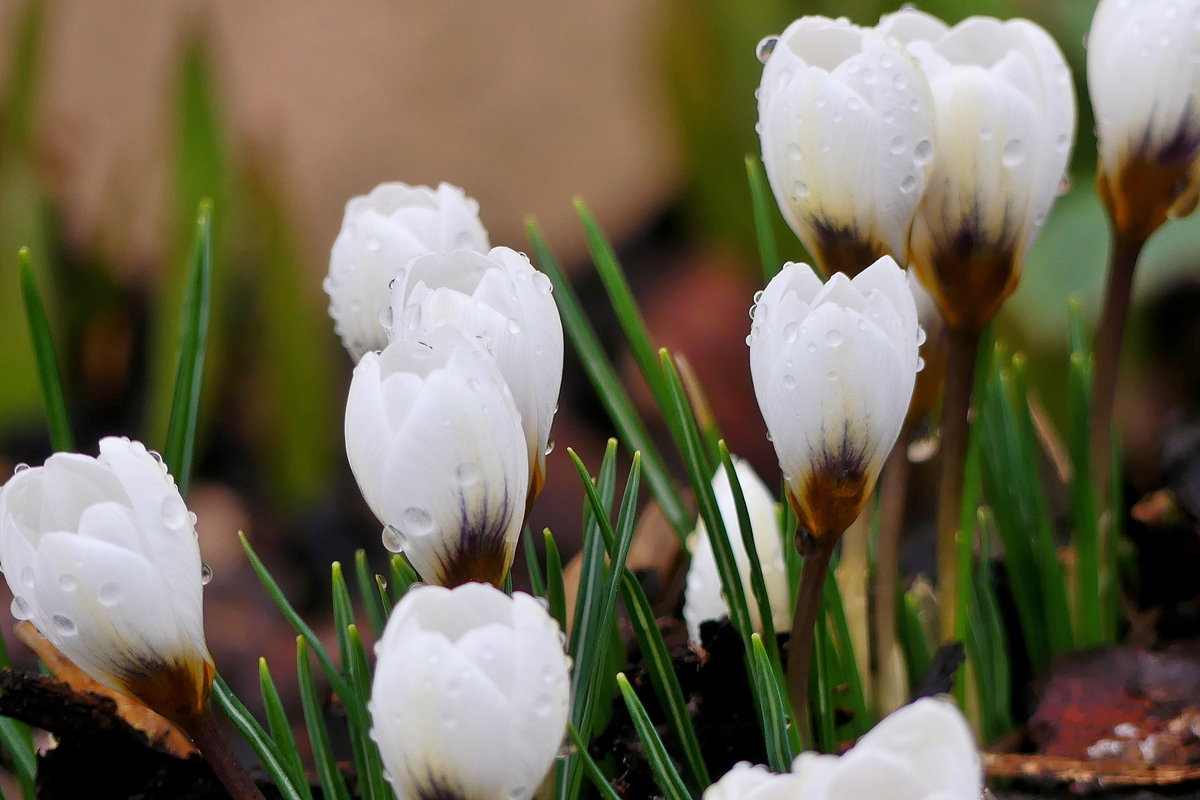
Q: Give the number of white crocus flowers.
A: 11